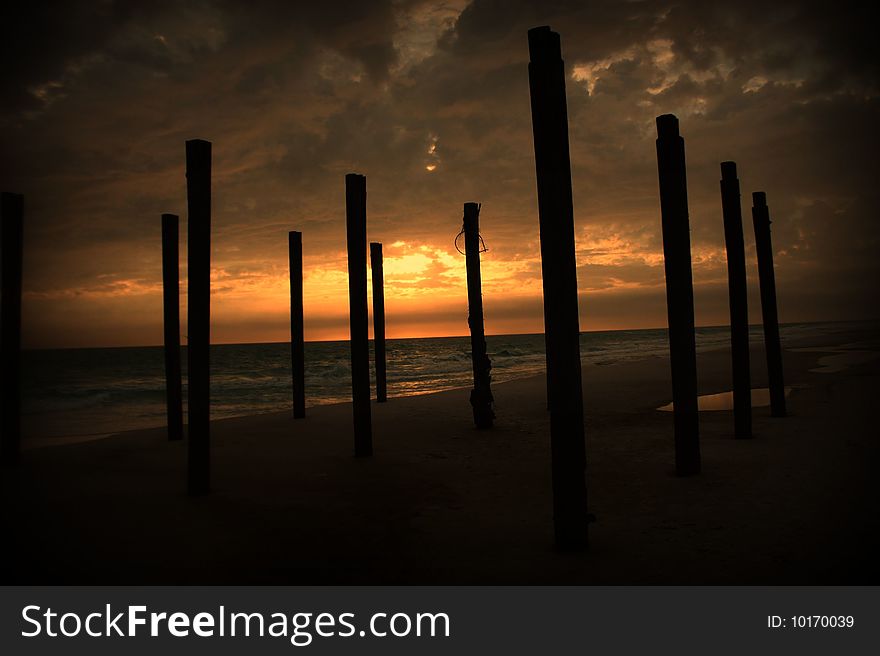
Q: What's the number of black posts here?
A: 11